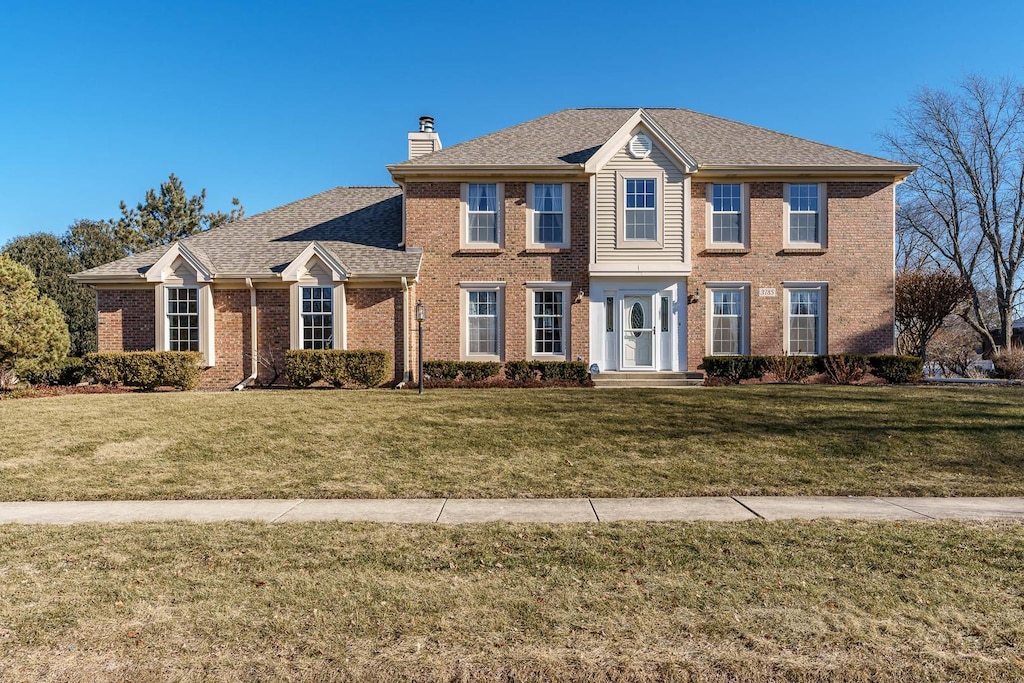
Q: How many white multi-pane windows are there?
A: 11